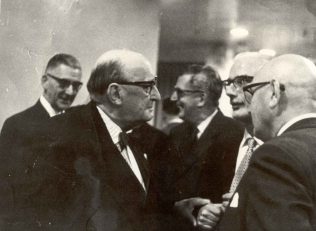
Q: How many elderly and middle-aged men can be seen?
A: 5